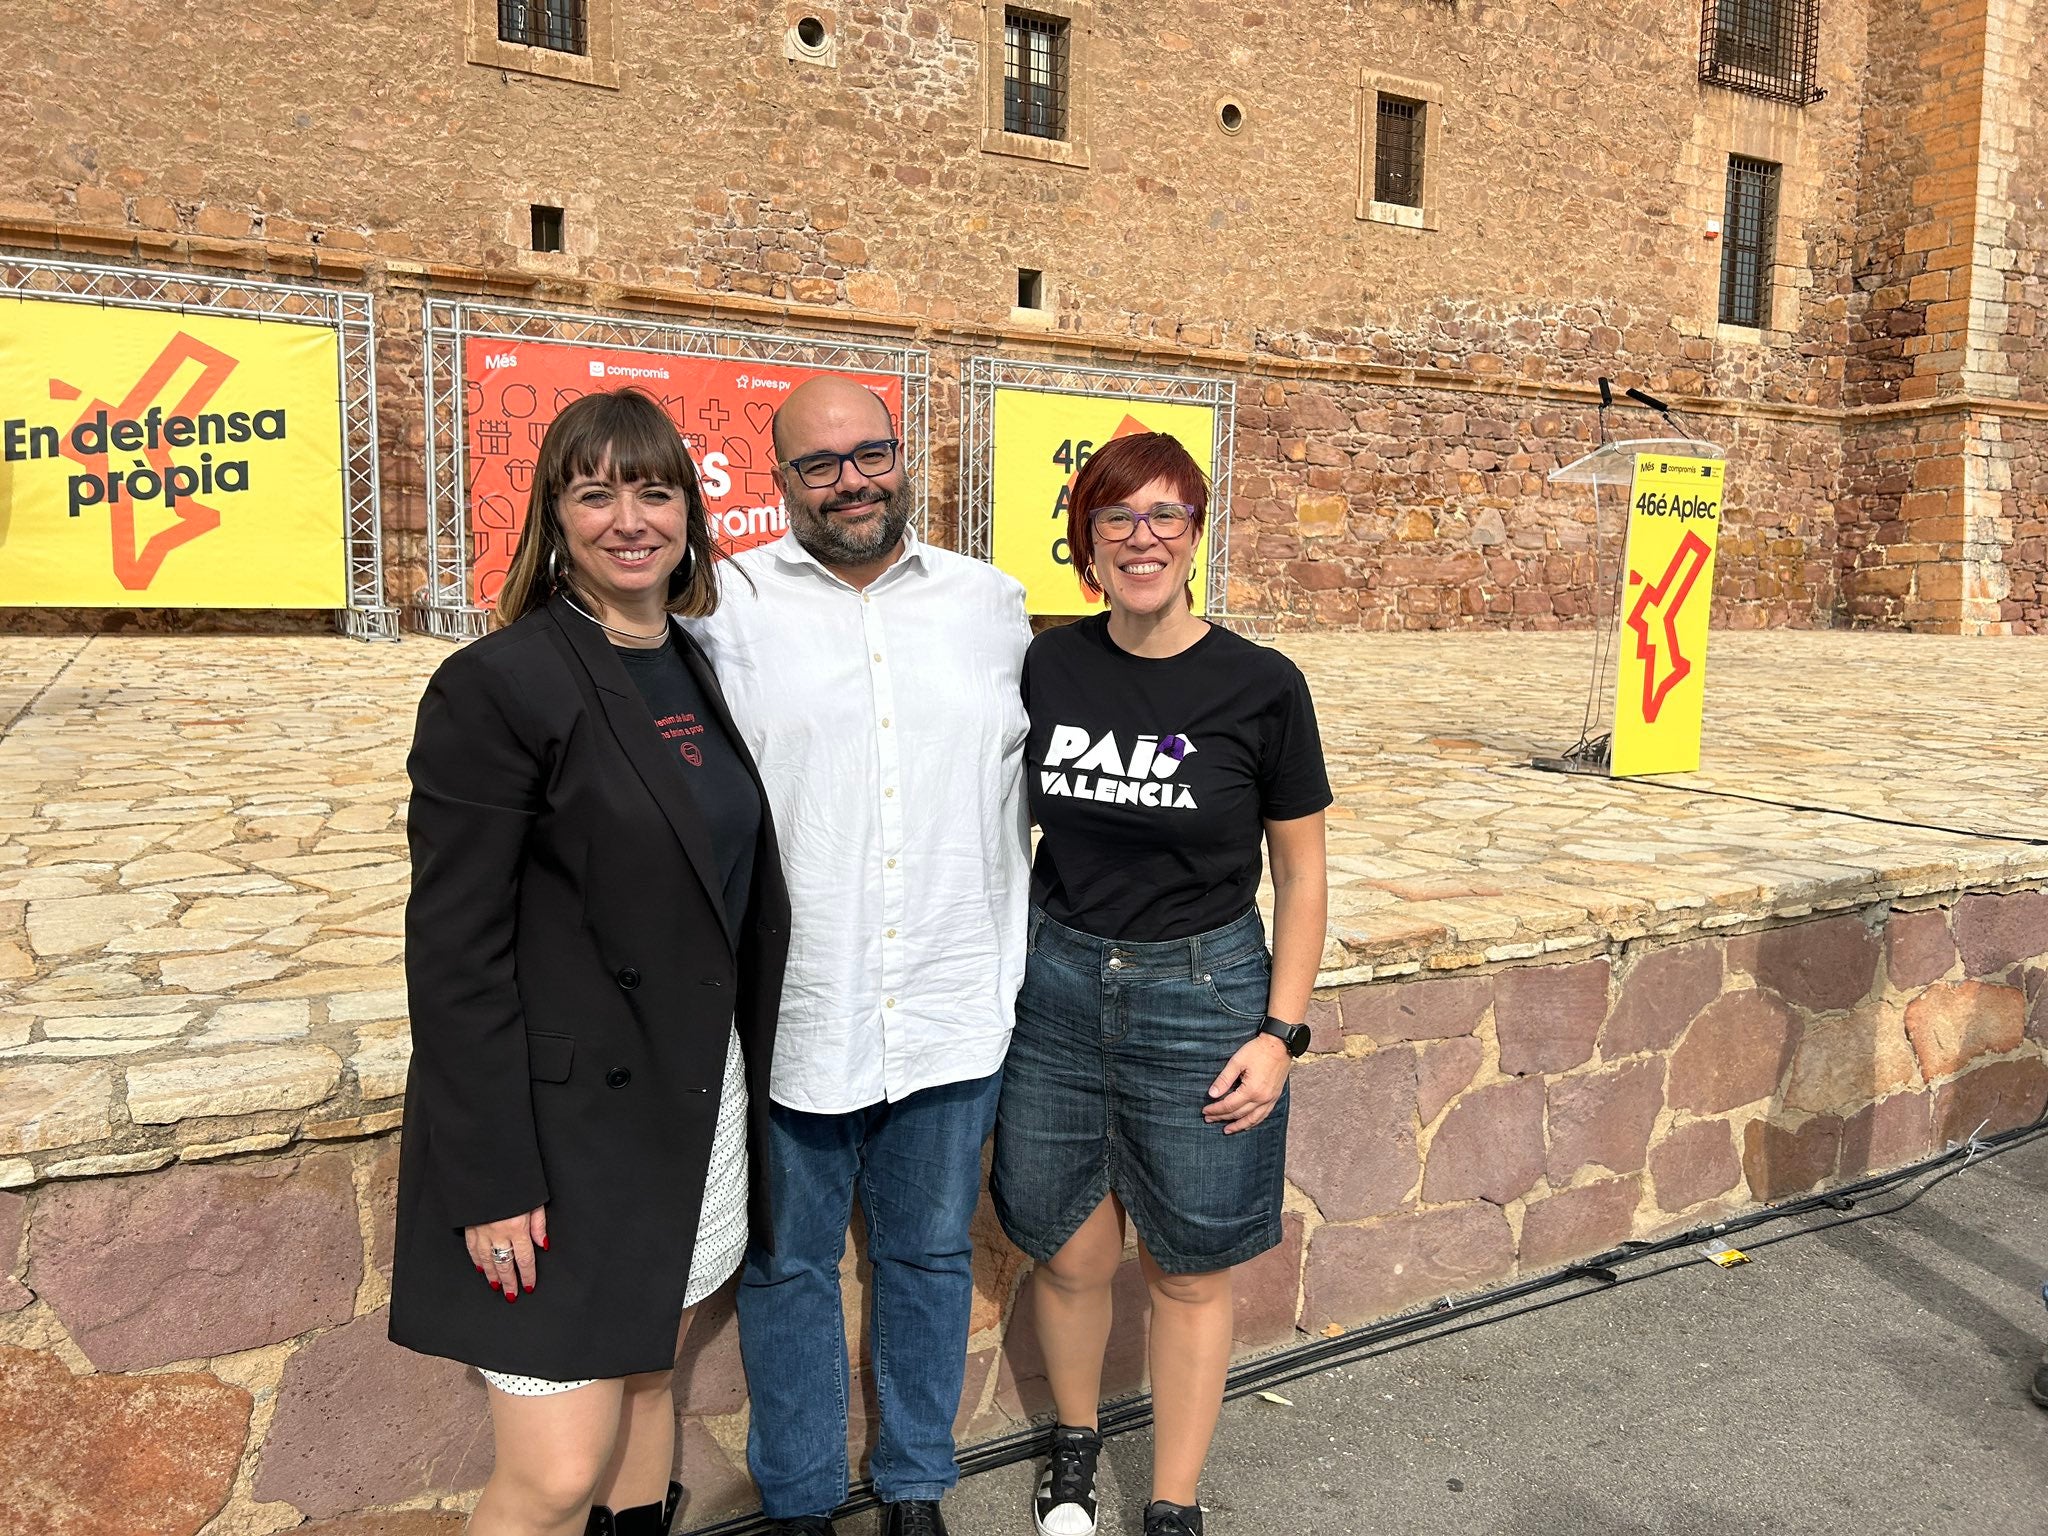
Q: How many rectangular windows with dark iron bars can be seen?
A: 5